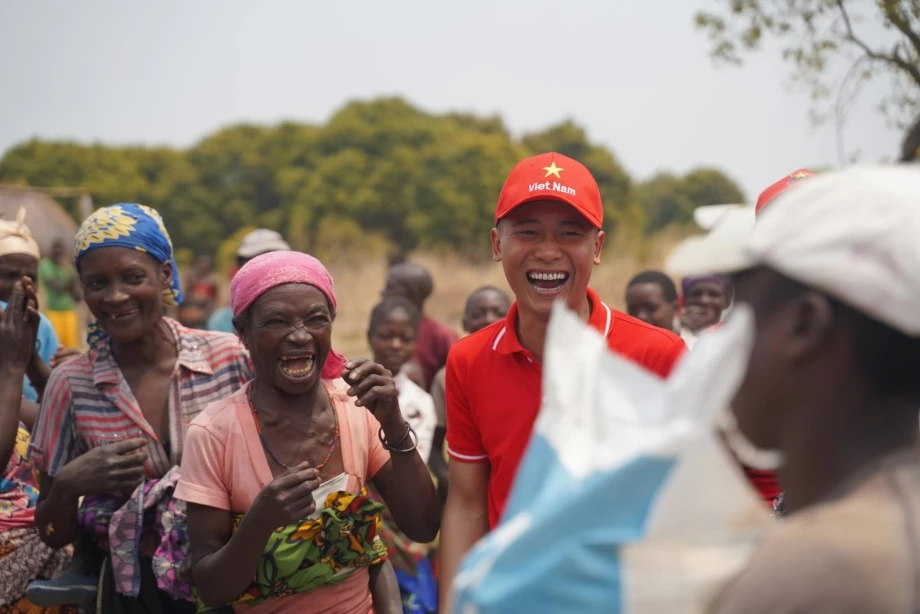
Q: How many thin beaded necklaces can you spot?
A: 1